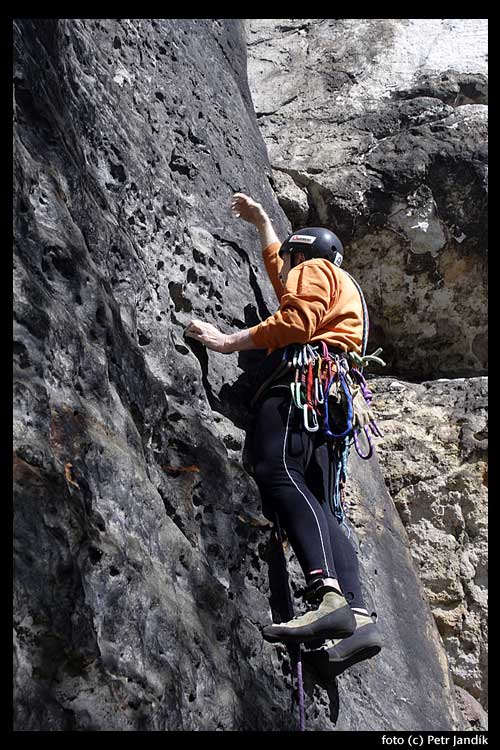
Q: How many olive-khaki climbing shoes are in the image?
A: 2